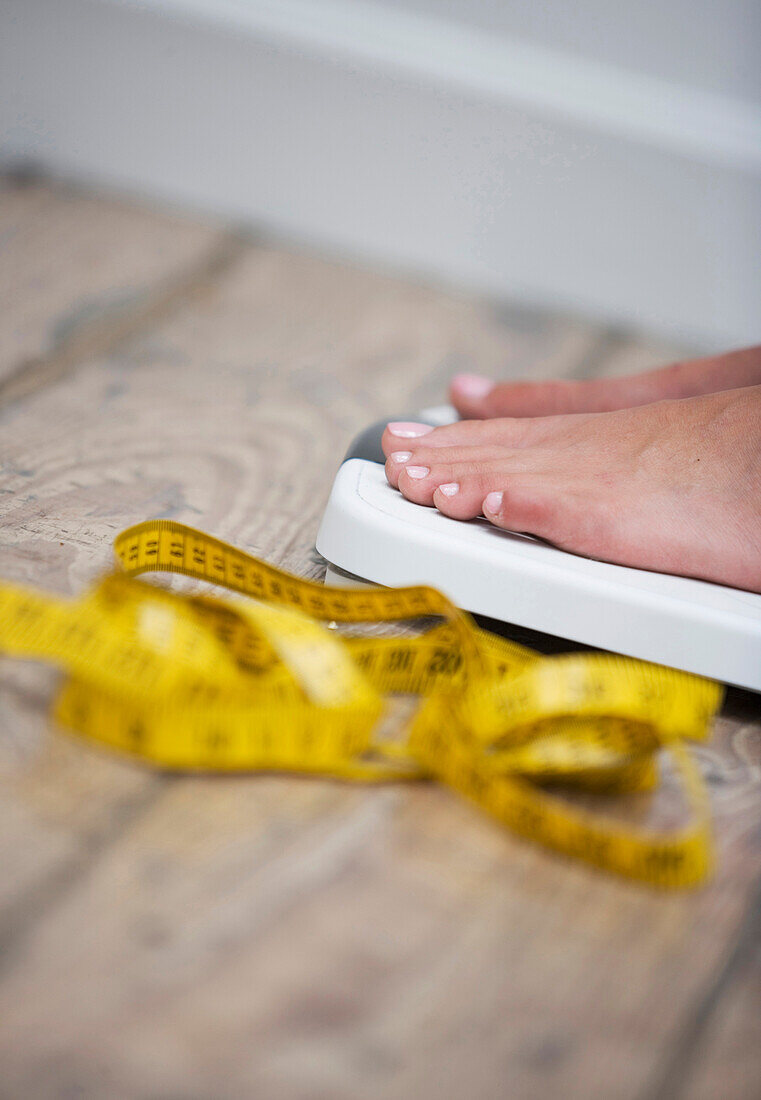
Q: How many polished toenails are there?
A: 6